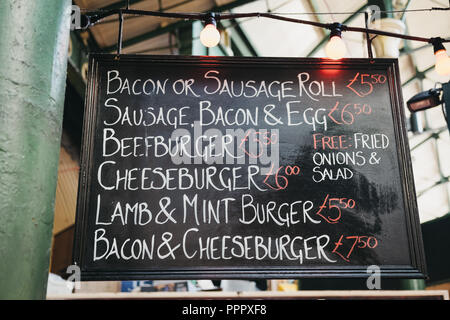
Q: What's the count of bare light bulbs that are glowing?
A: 3